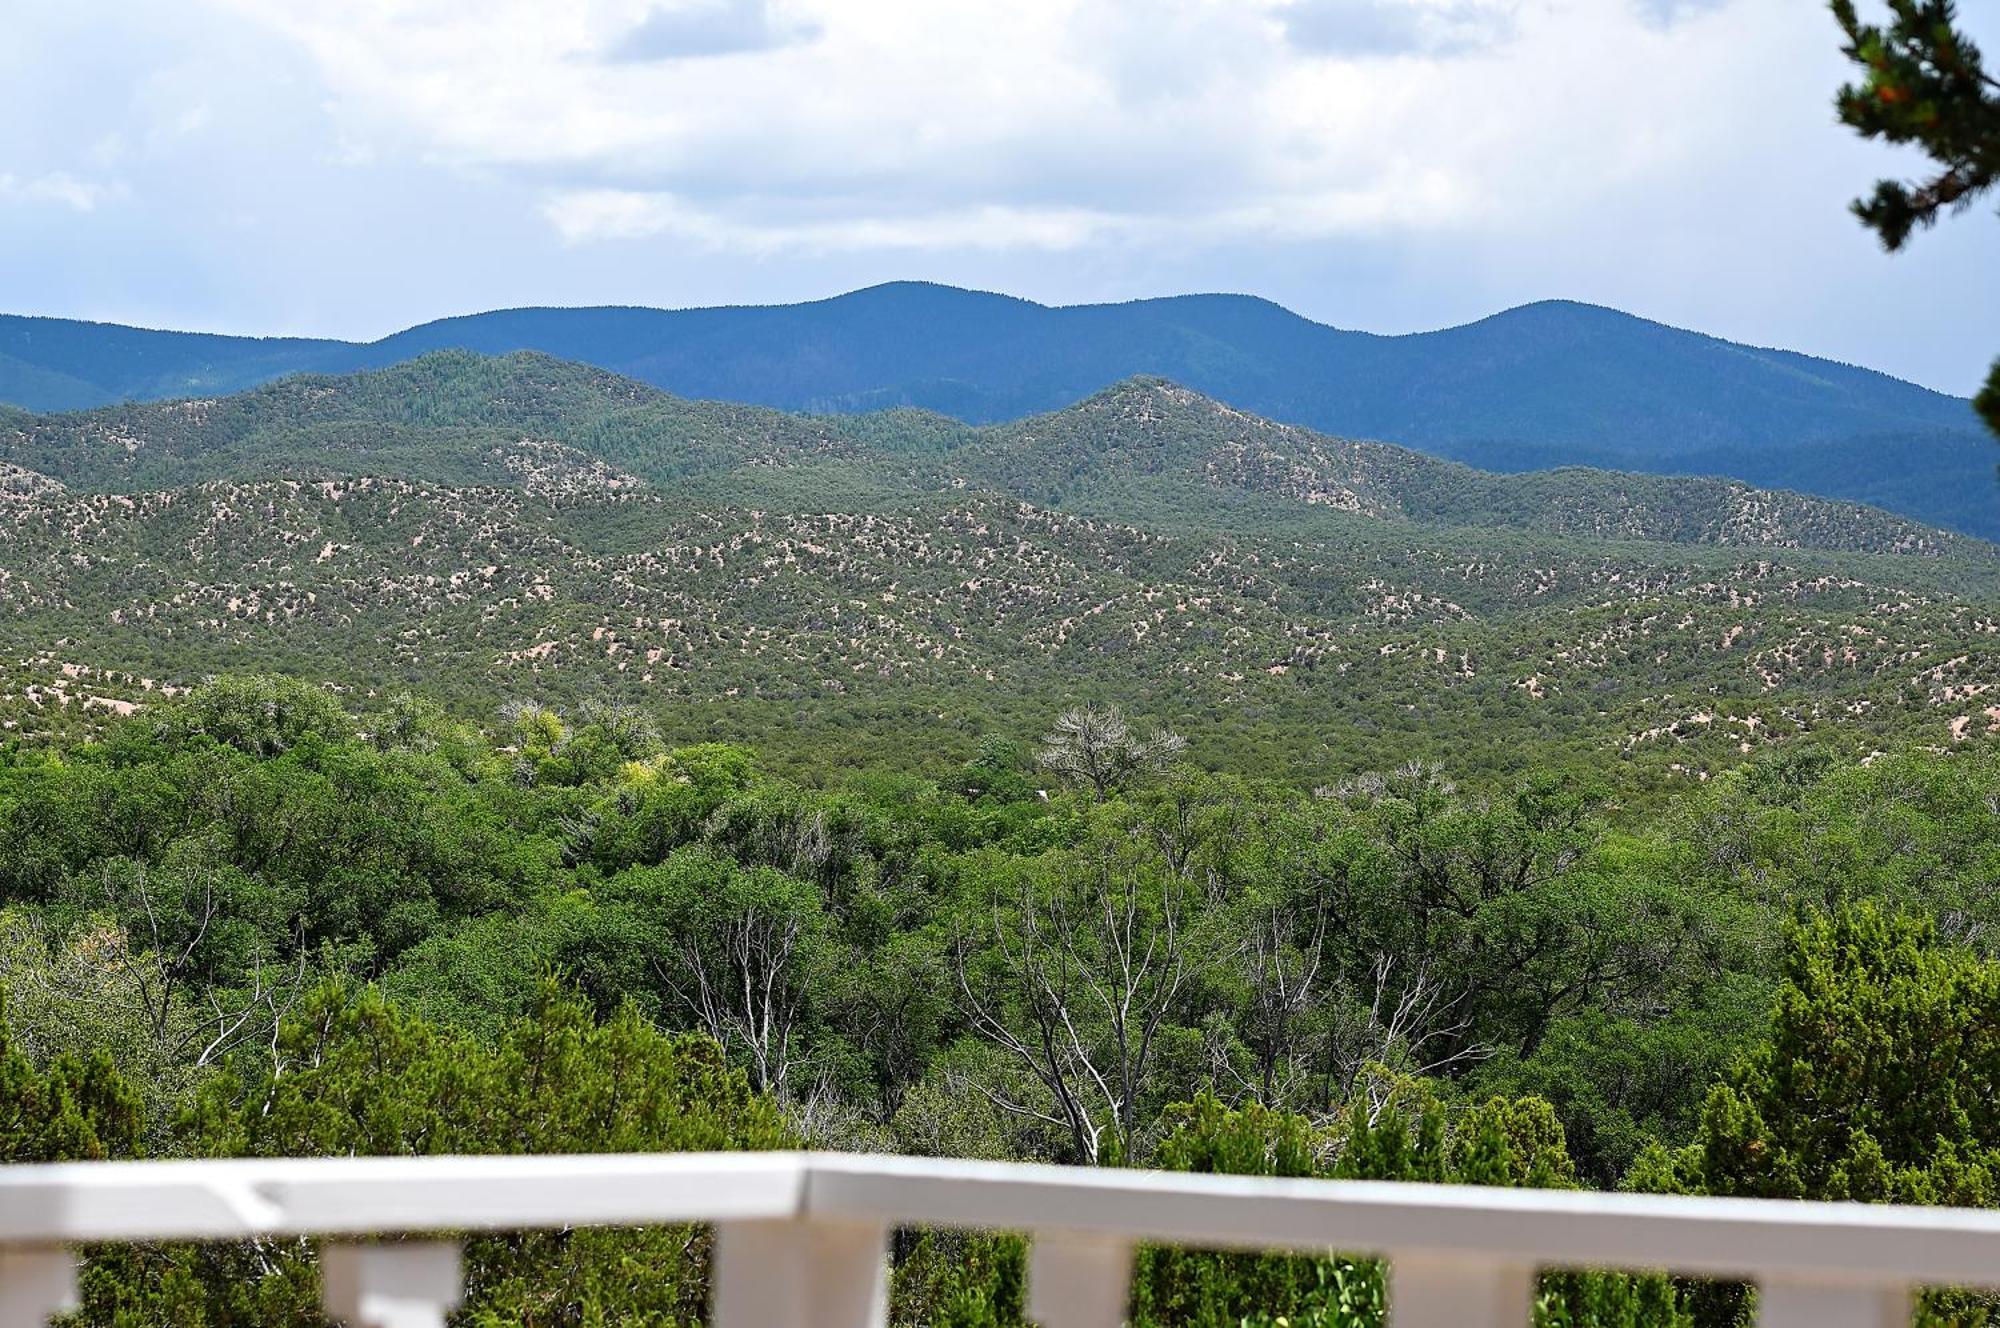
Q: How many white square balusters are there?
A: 6